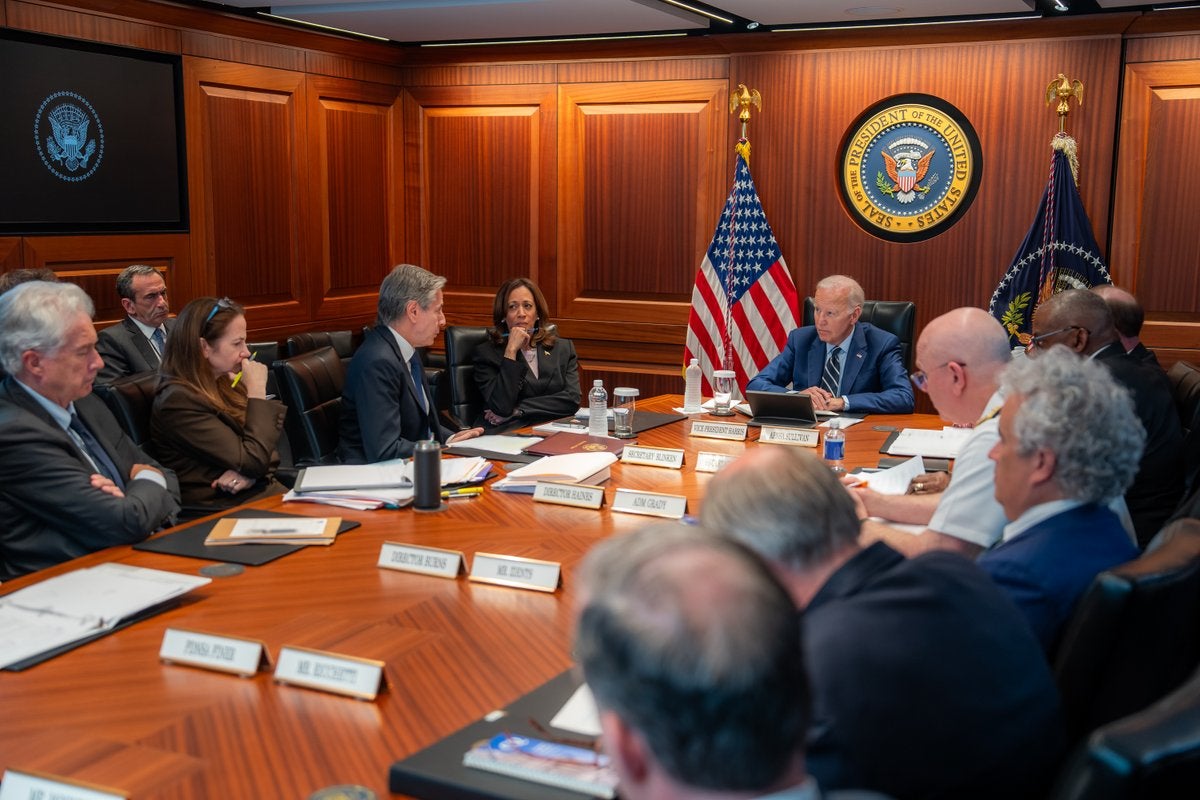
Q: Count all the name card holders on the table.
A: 11